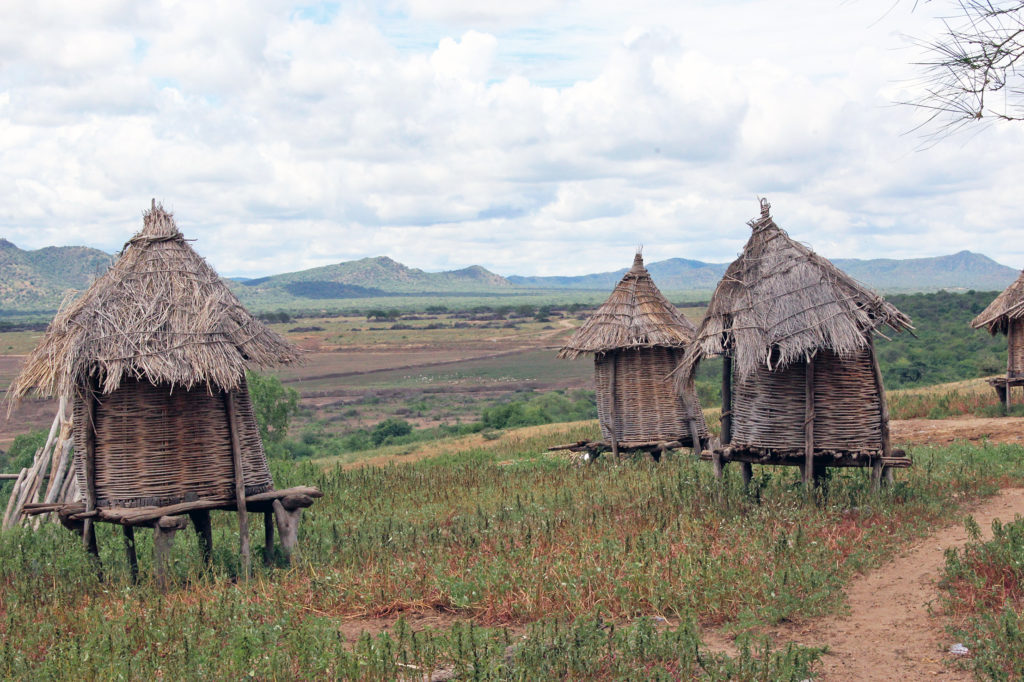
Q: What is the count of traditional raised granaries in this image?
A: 4